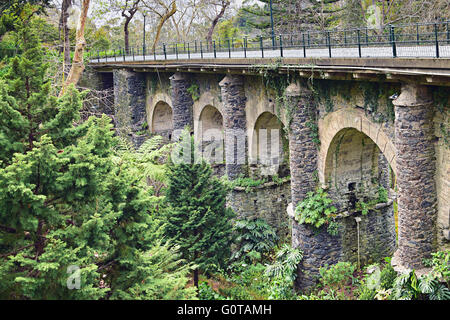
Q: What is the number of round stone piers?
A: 4